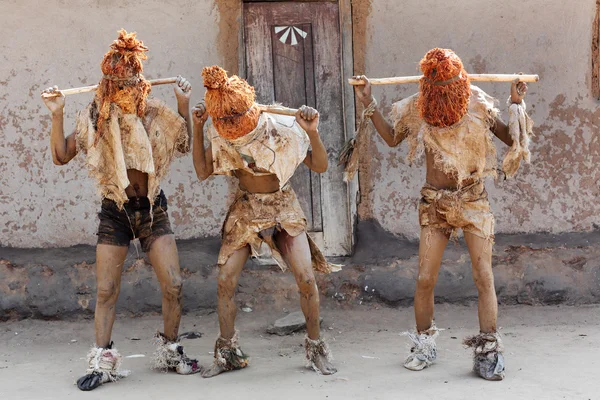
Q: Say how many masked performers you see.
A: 3